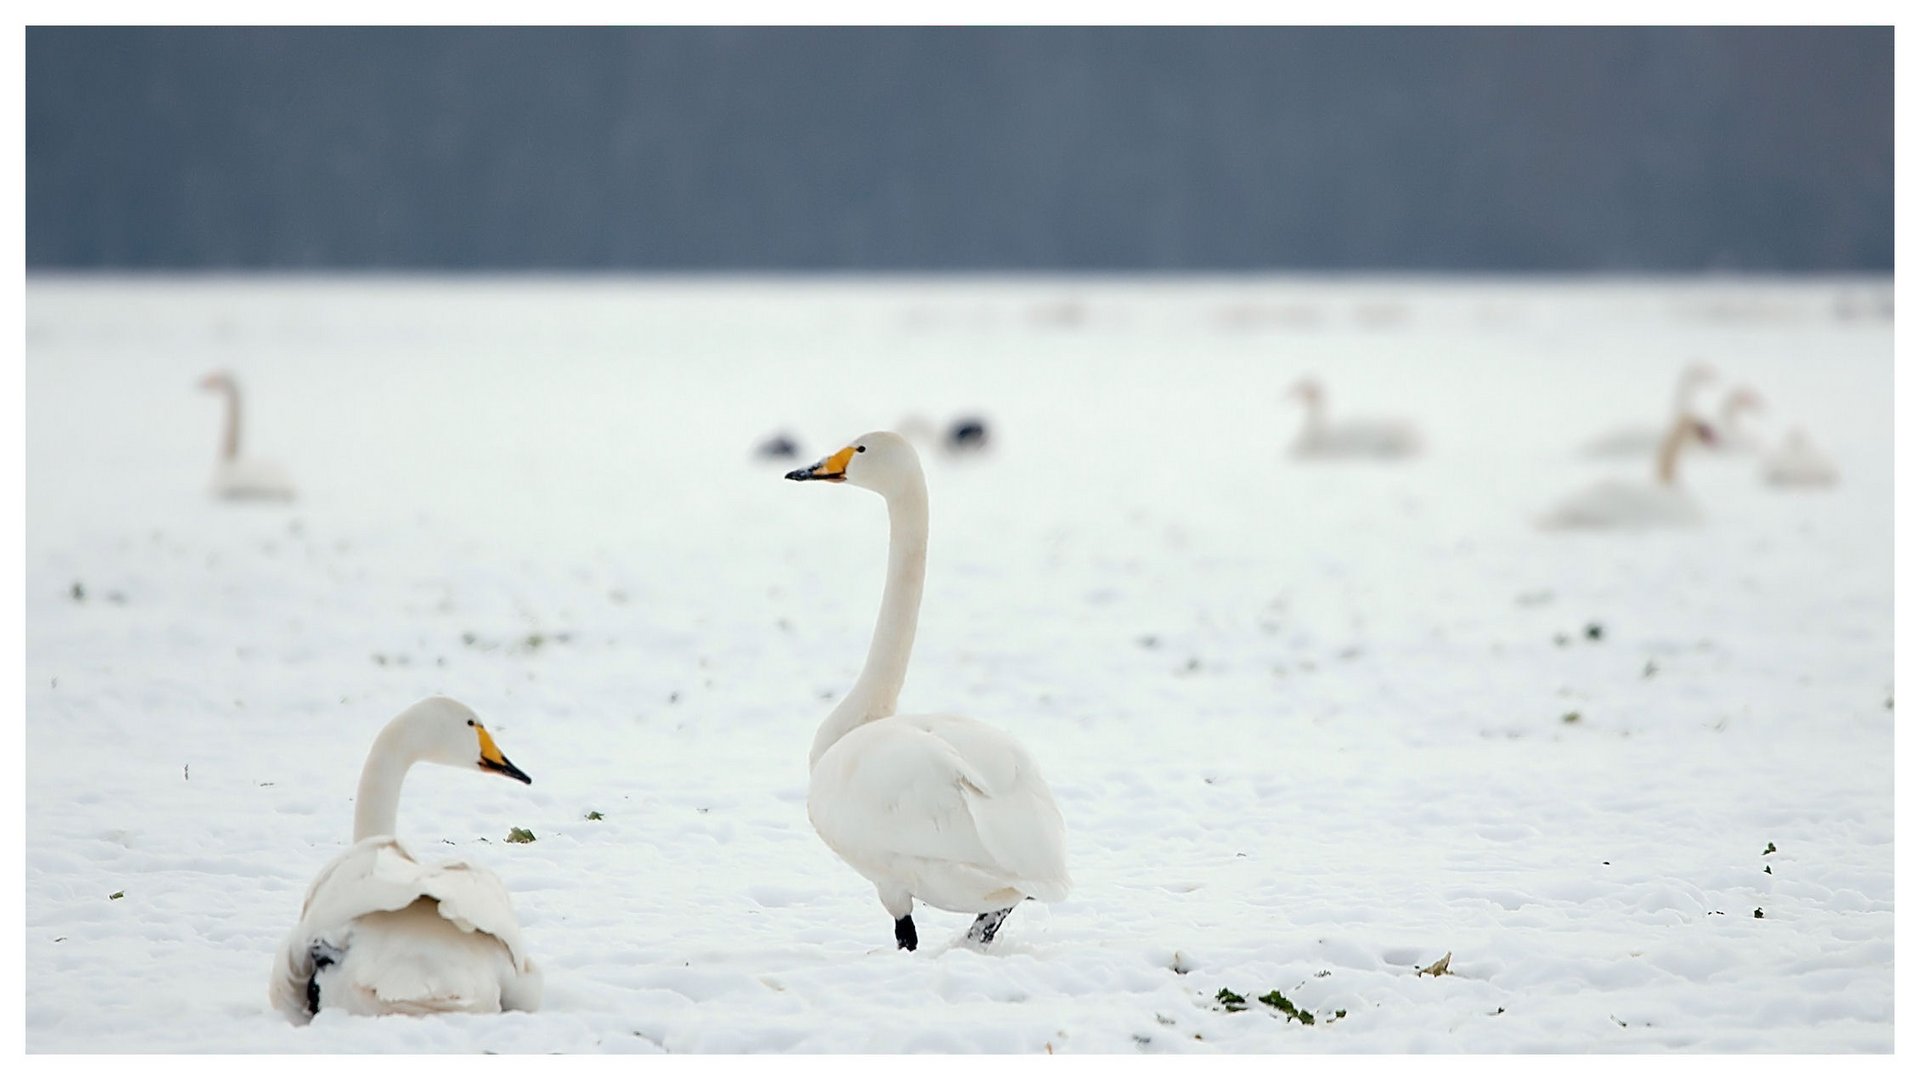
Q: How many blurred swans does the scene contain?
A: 6